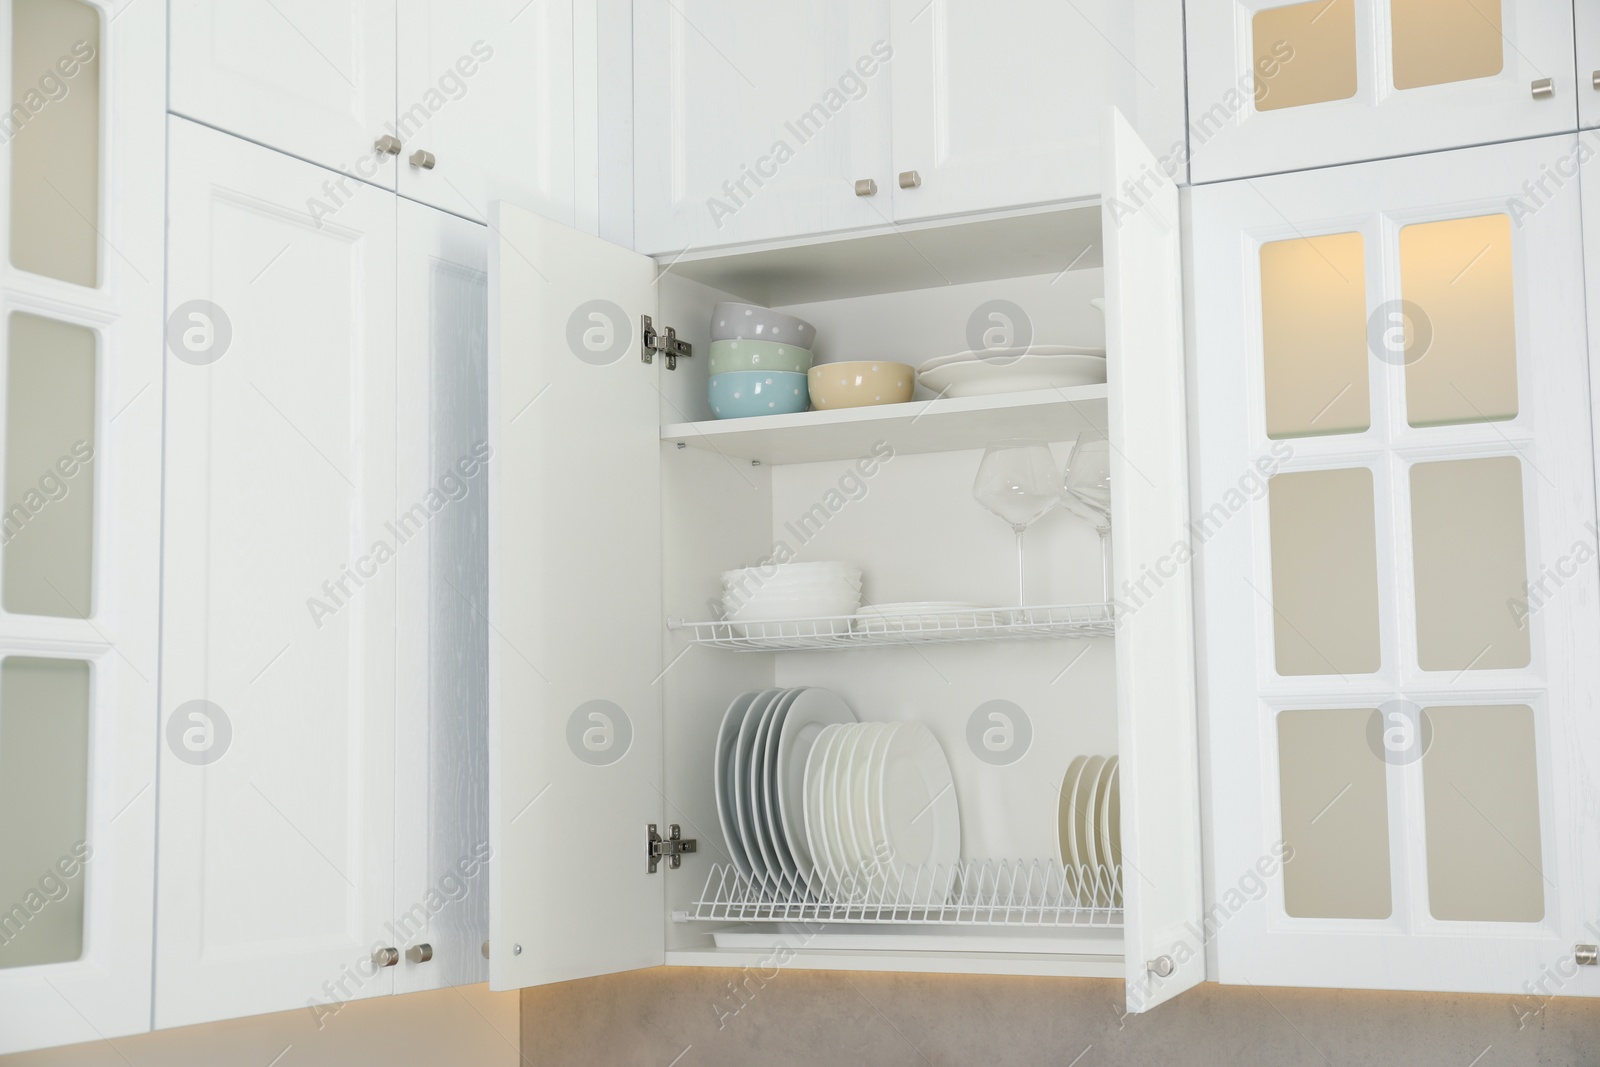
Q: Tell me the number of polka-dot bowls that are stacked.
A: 3